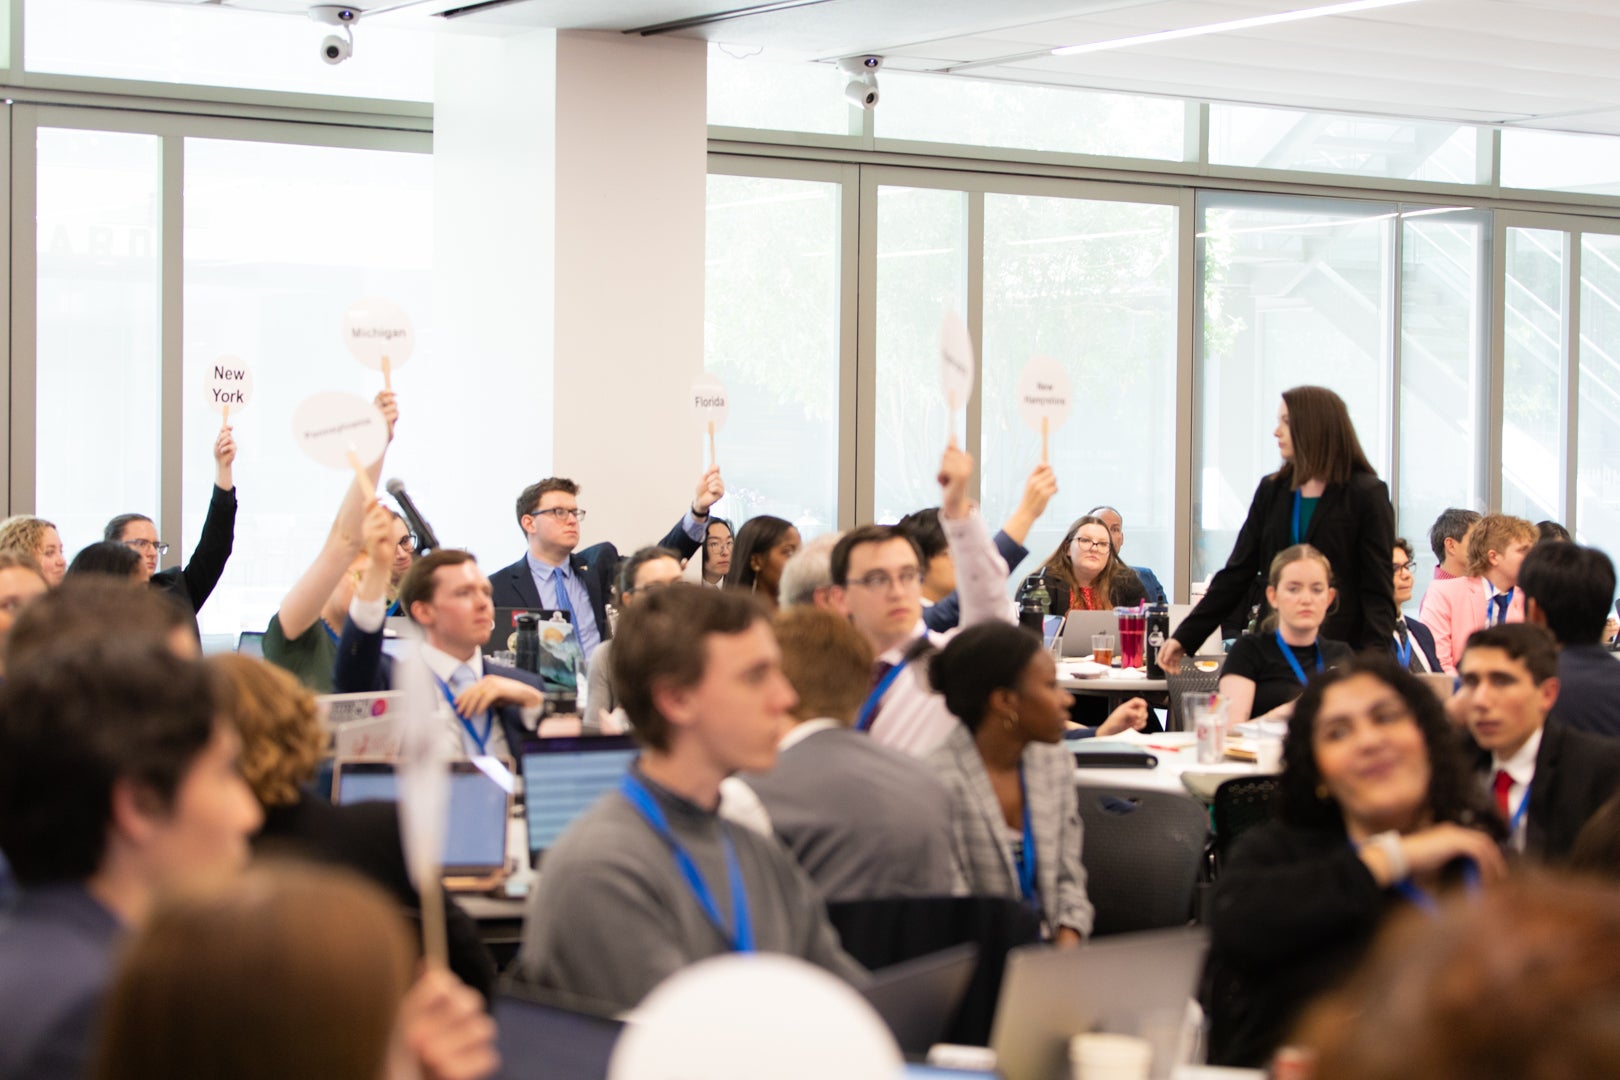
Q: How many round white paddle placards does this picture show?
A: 8